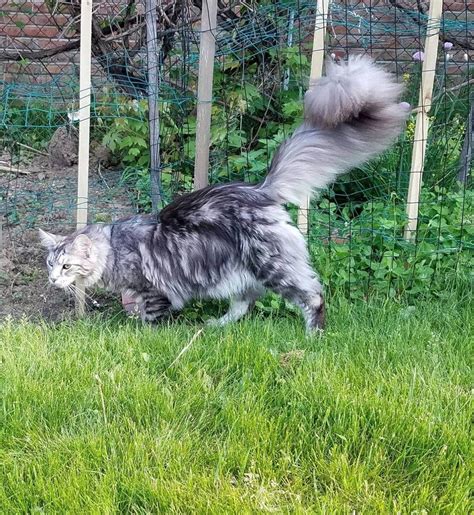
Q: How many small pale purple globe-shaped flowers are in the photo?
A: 3